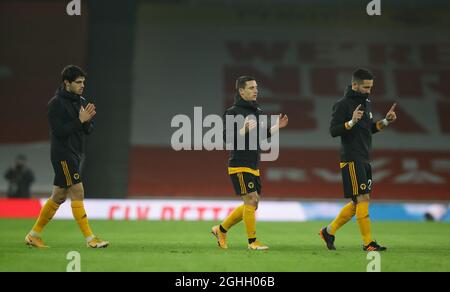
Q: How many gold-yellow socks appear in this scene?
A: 6